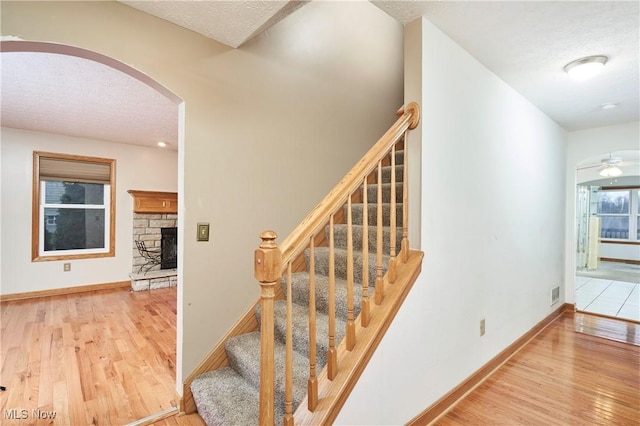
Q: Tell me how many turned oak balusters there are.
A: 8